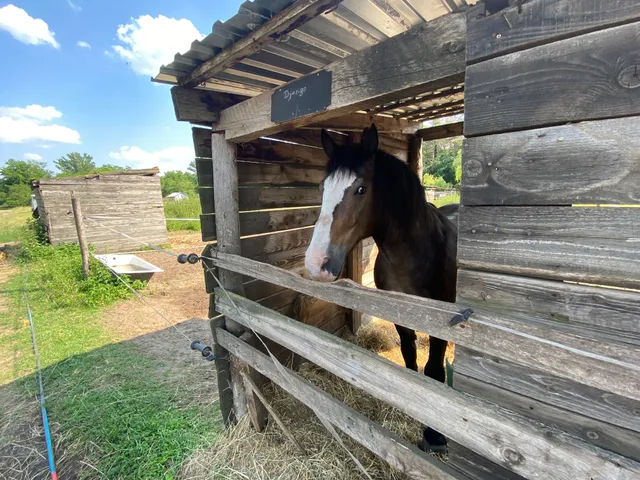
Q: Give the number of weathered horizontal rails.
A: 3